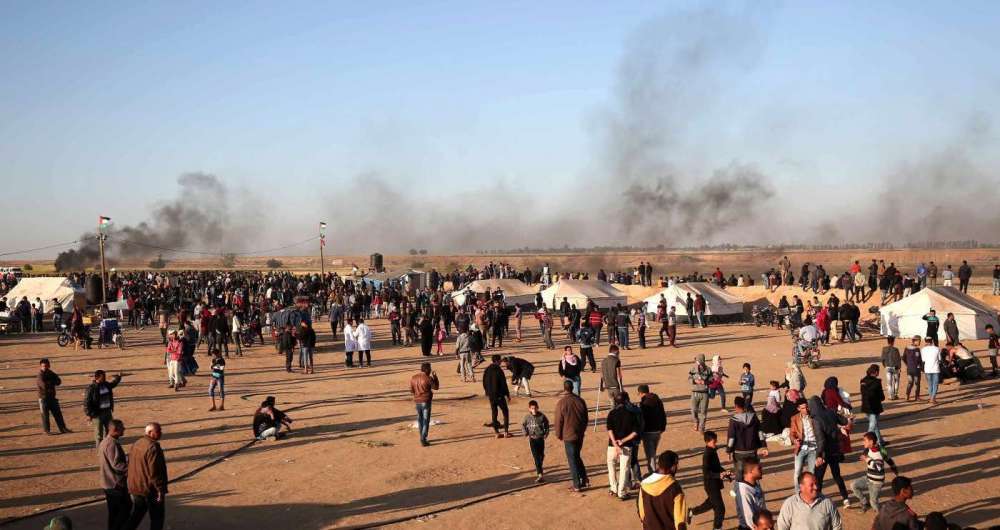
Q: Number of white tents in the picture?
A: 5